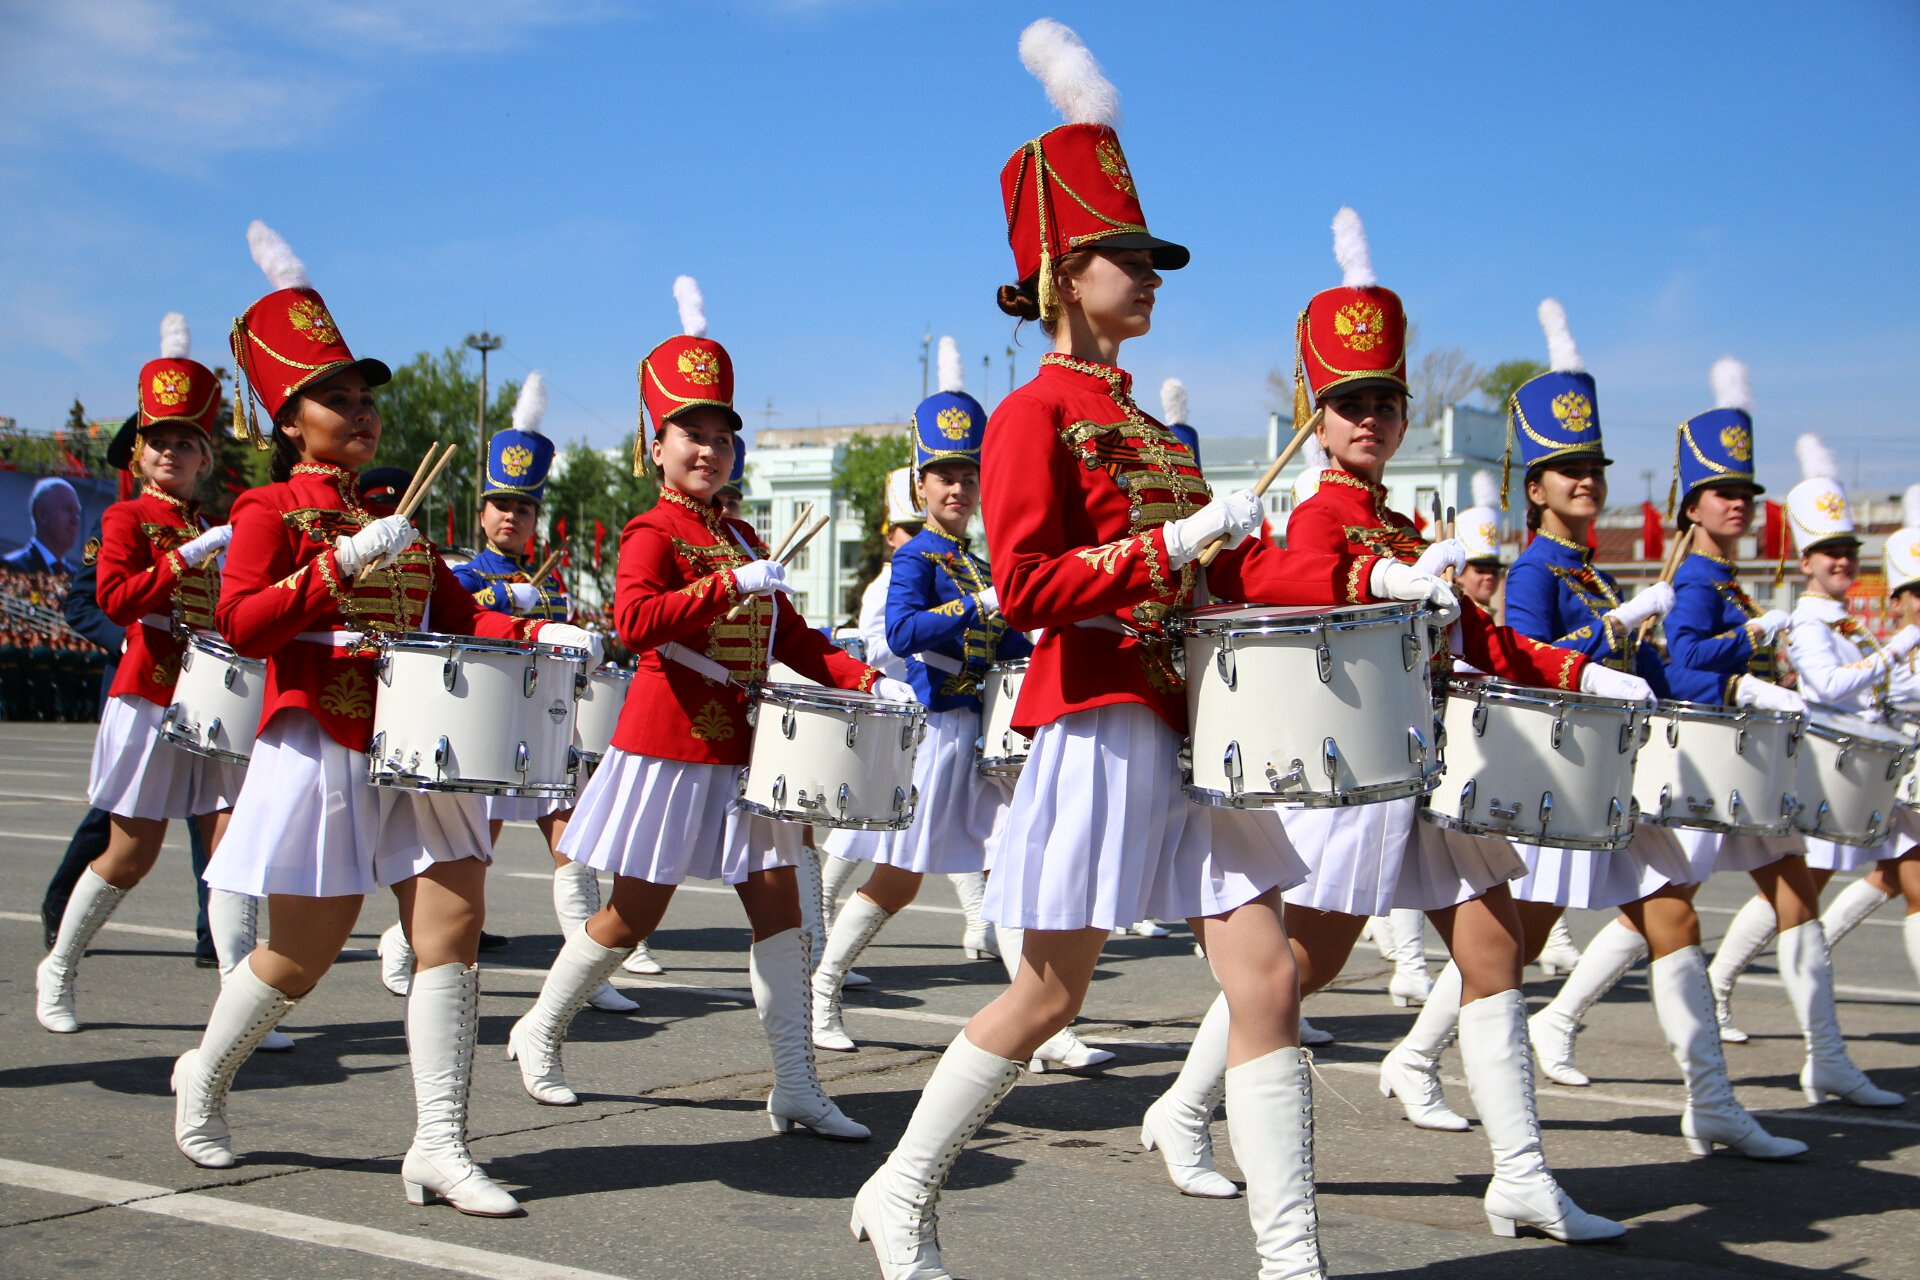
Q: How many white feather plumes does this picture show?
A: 14